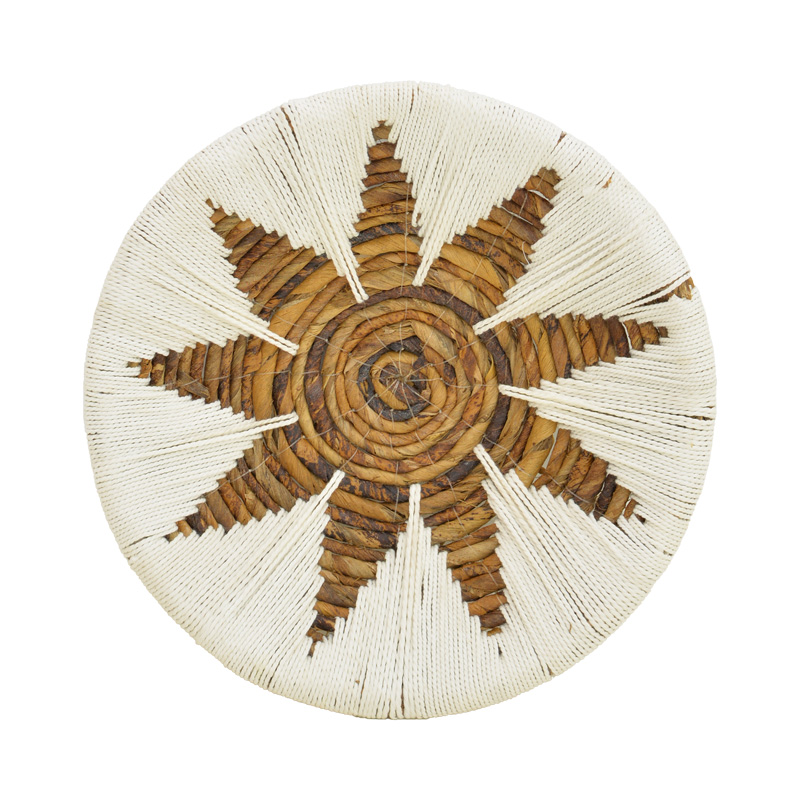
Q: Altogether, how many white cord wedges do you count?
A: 9